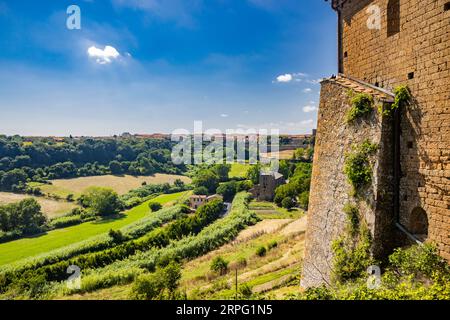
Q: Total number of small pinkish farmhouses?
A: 1